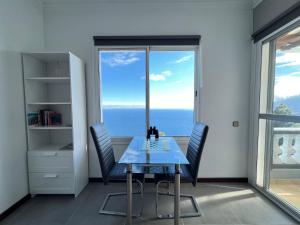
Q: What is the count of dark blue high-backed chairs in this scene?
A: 2